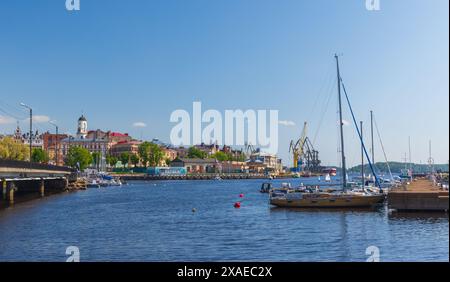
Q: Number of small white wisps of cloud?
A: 5